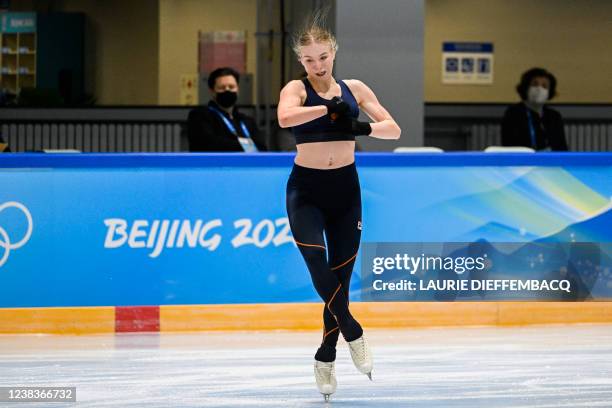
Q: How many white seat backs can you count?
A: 3